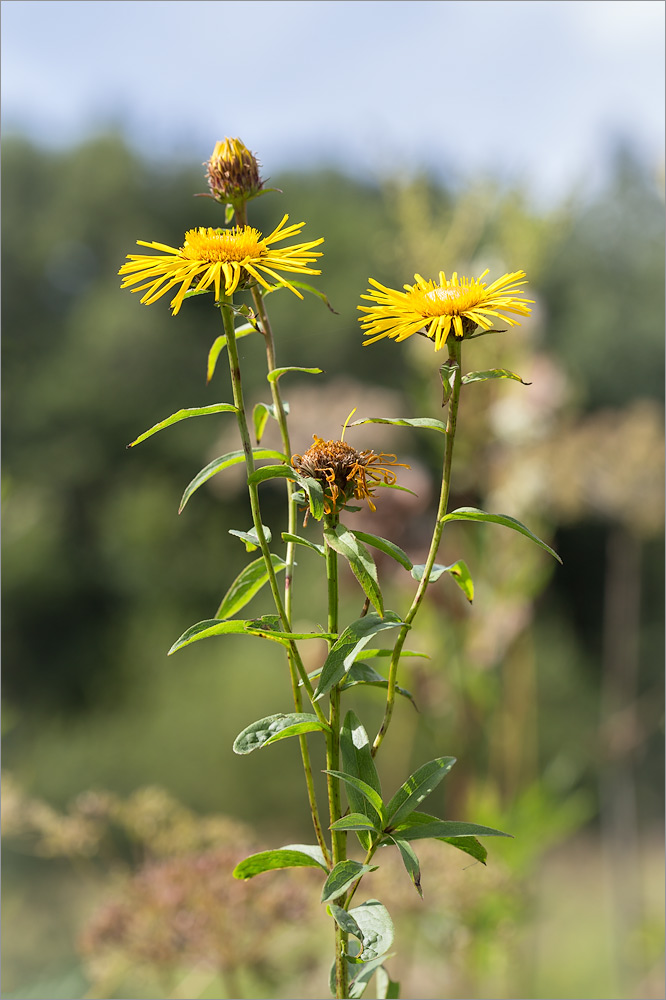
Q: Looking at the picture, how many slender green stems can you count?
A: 4